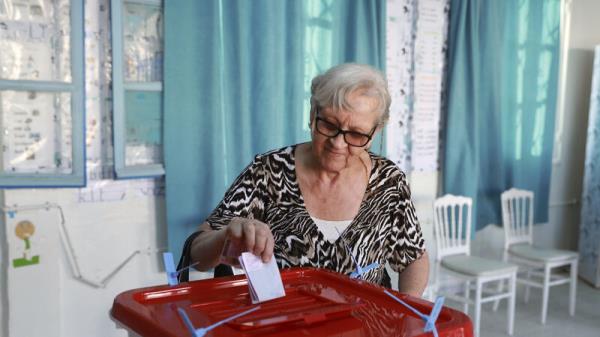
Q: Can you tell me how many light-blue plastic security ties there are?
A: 4